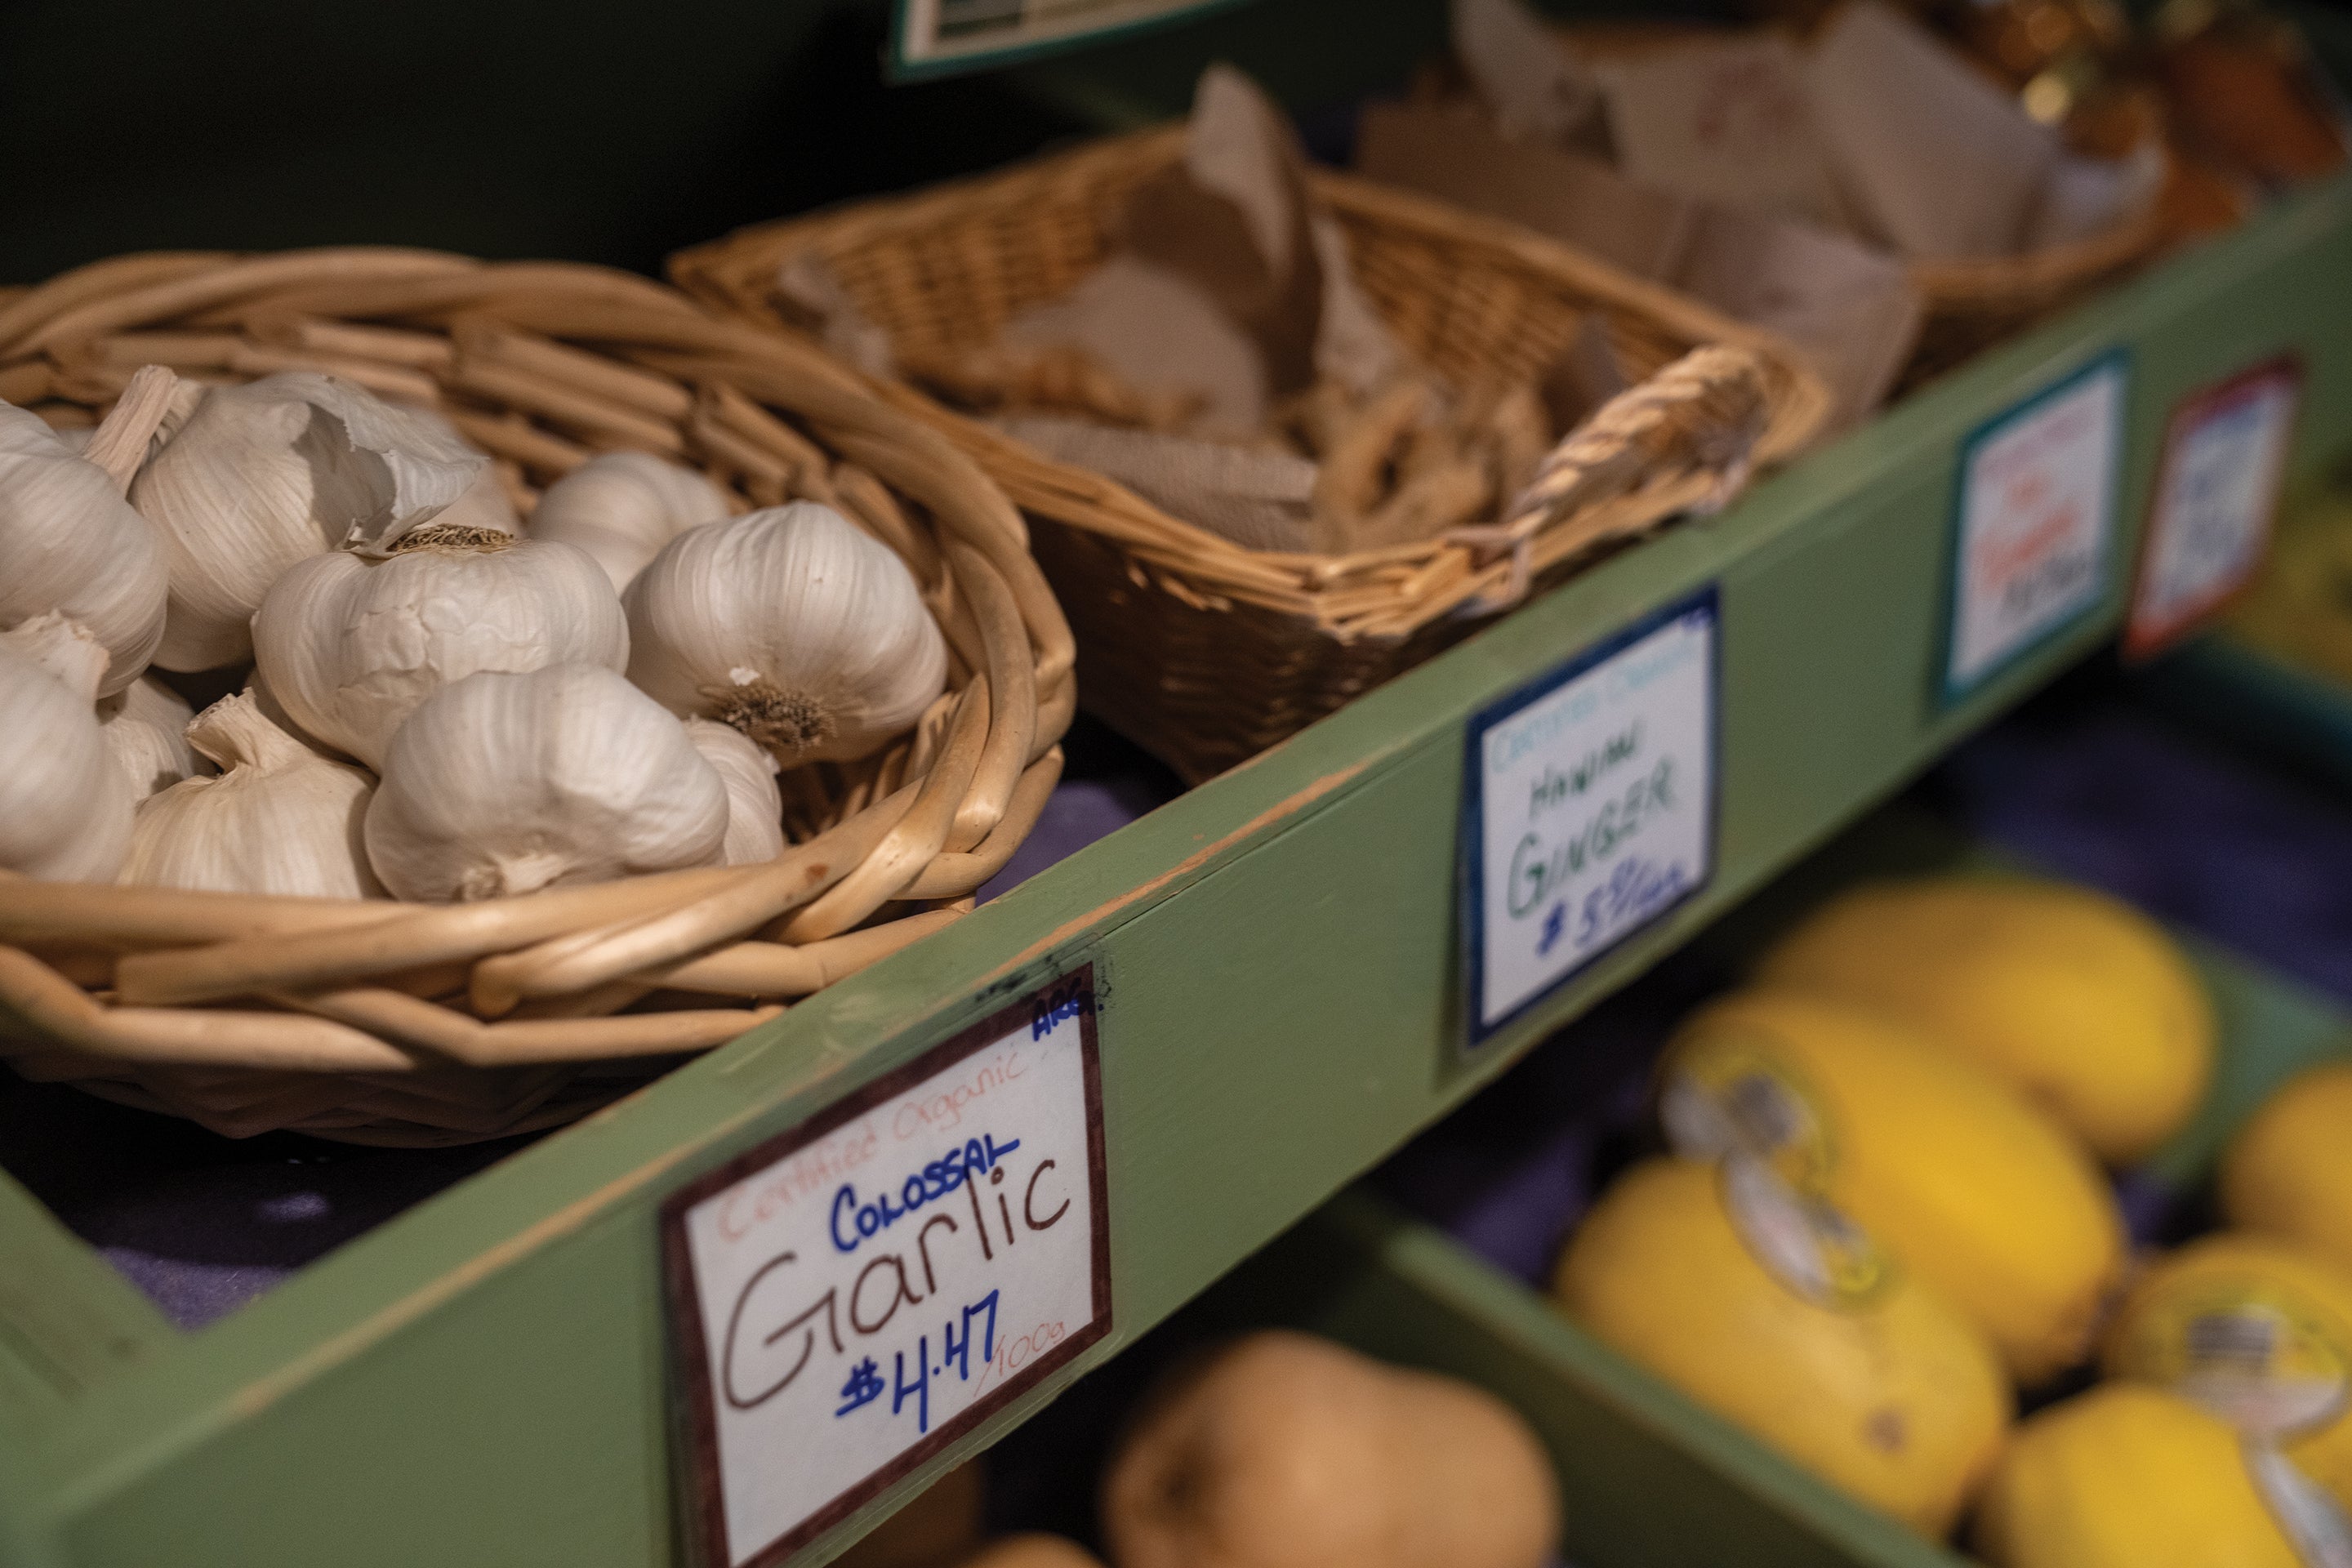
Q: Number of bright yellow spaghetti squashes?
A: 6